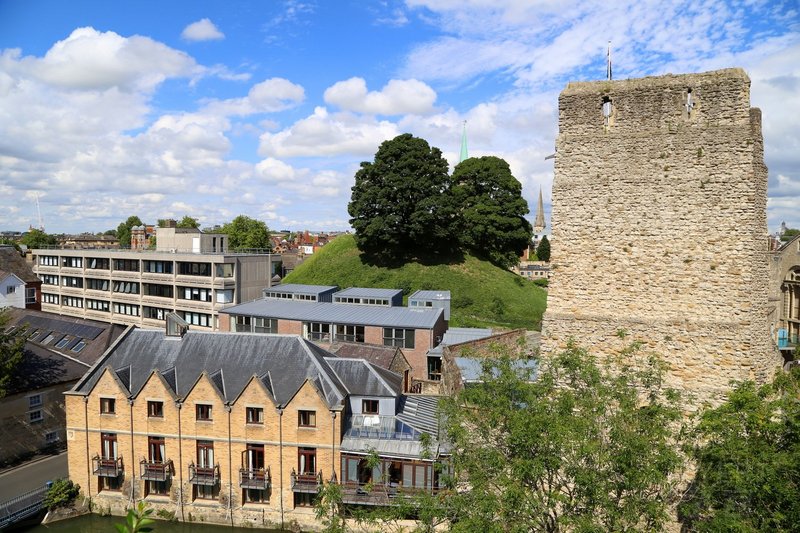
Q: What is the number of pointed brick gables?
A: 5